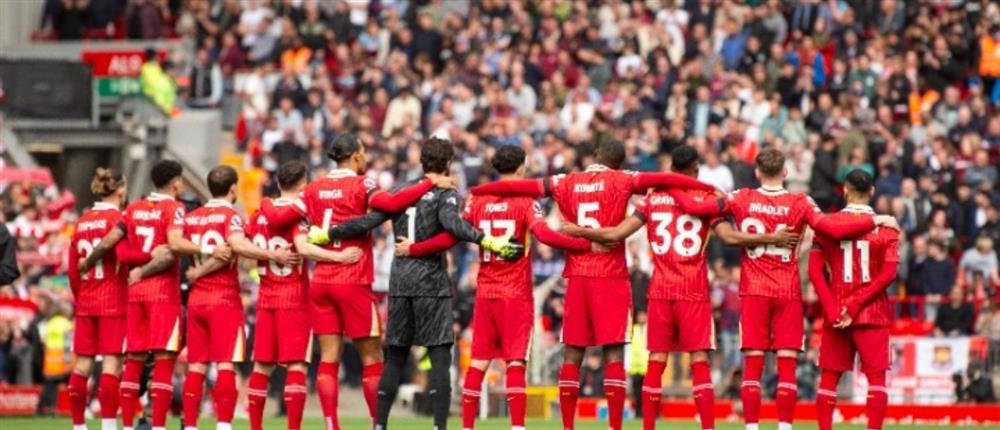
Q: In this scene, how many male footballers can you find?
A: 11